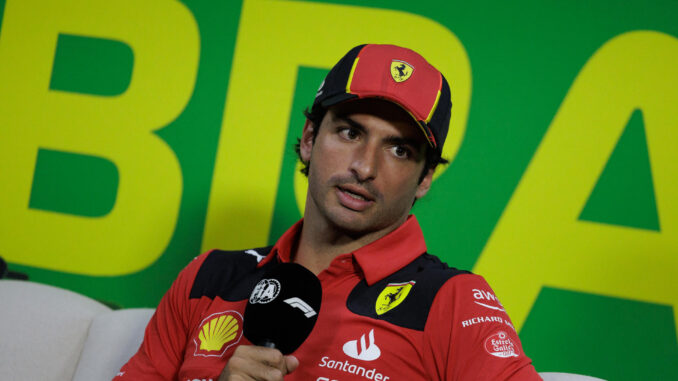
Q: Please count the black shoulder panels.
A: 2